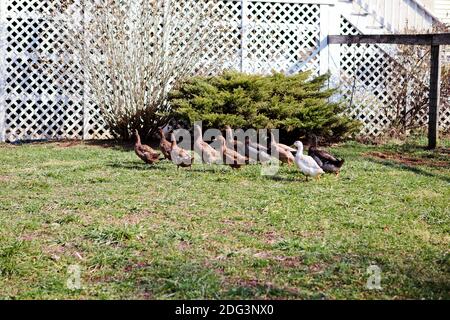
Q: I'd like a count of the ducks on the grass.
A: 10